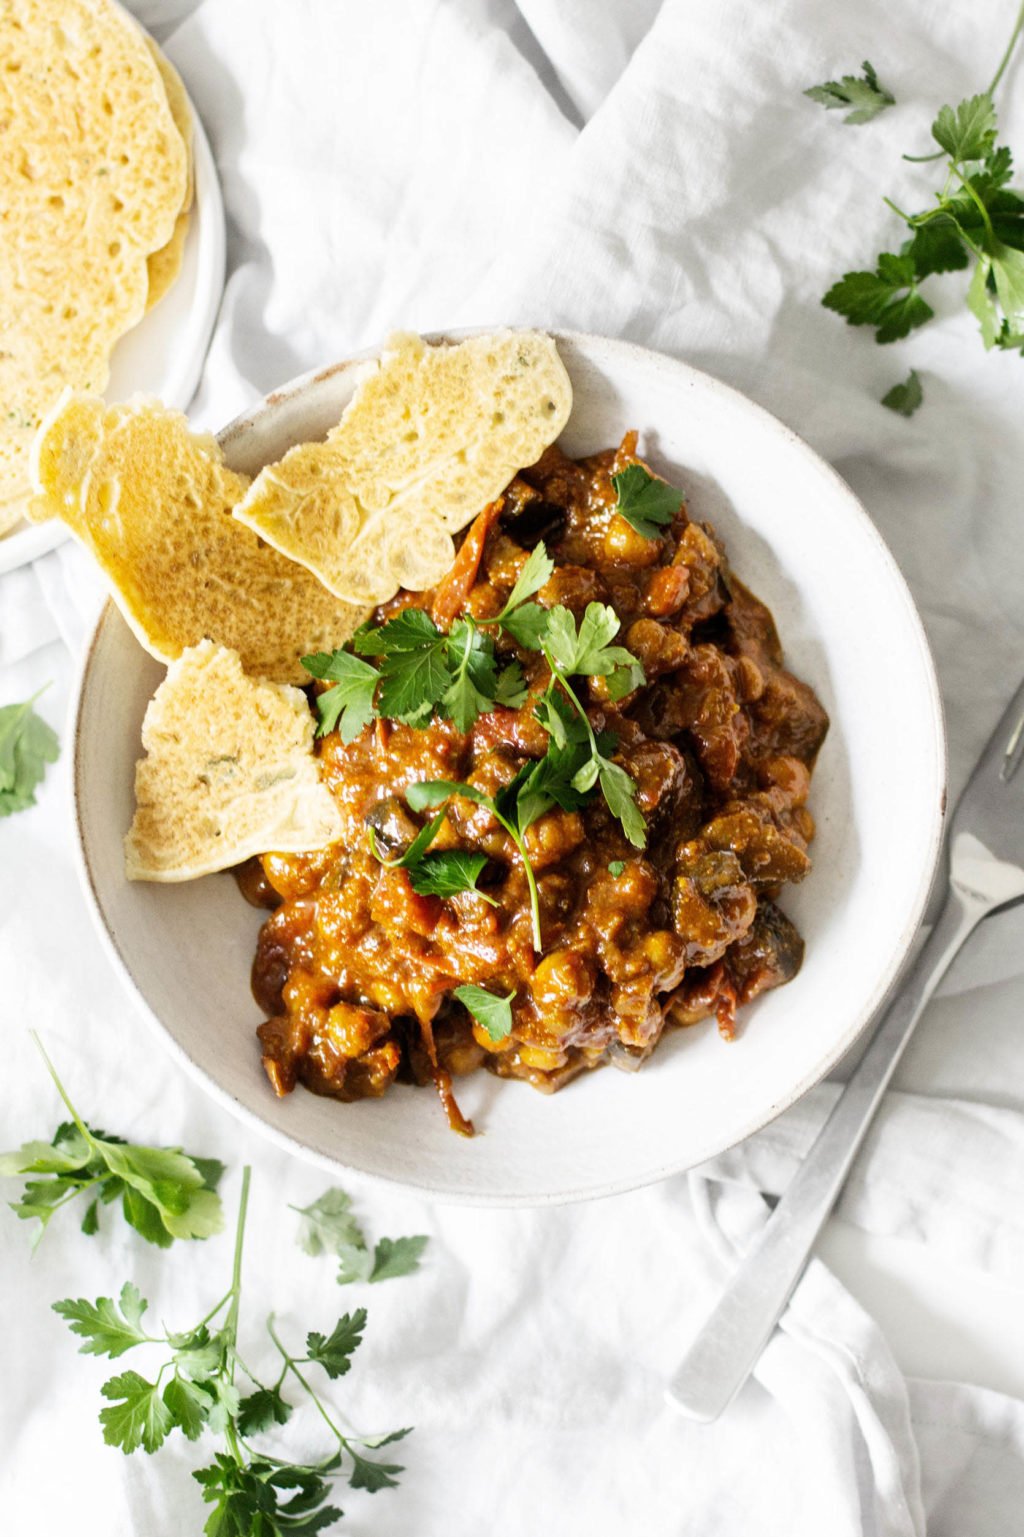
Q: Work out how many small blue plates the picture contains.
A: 0